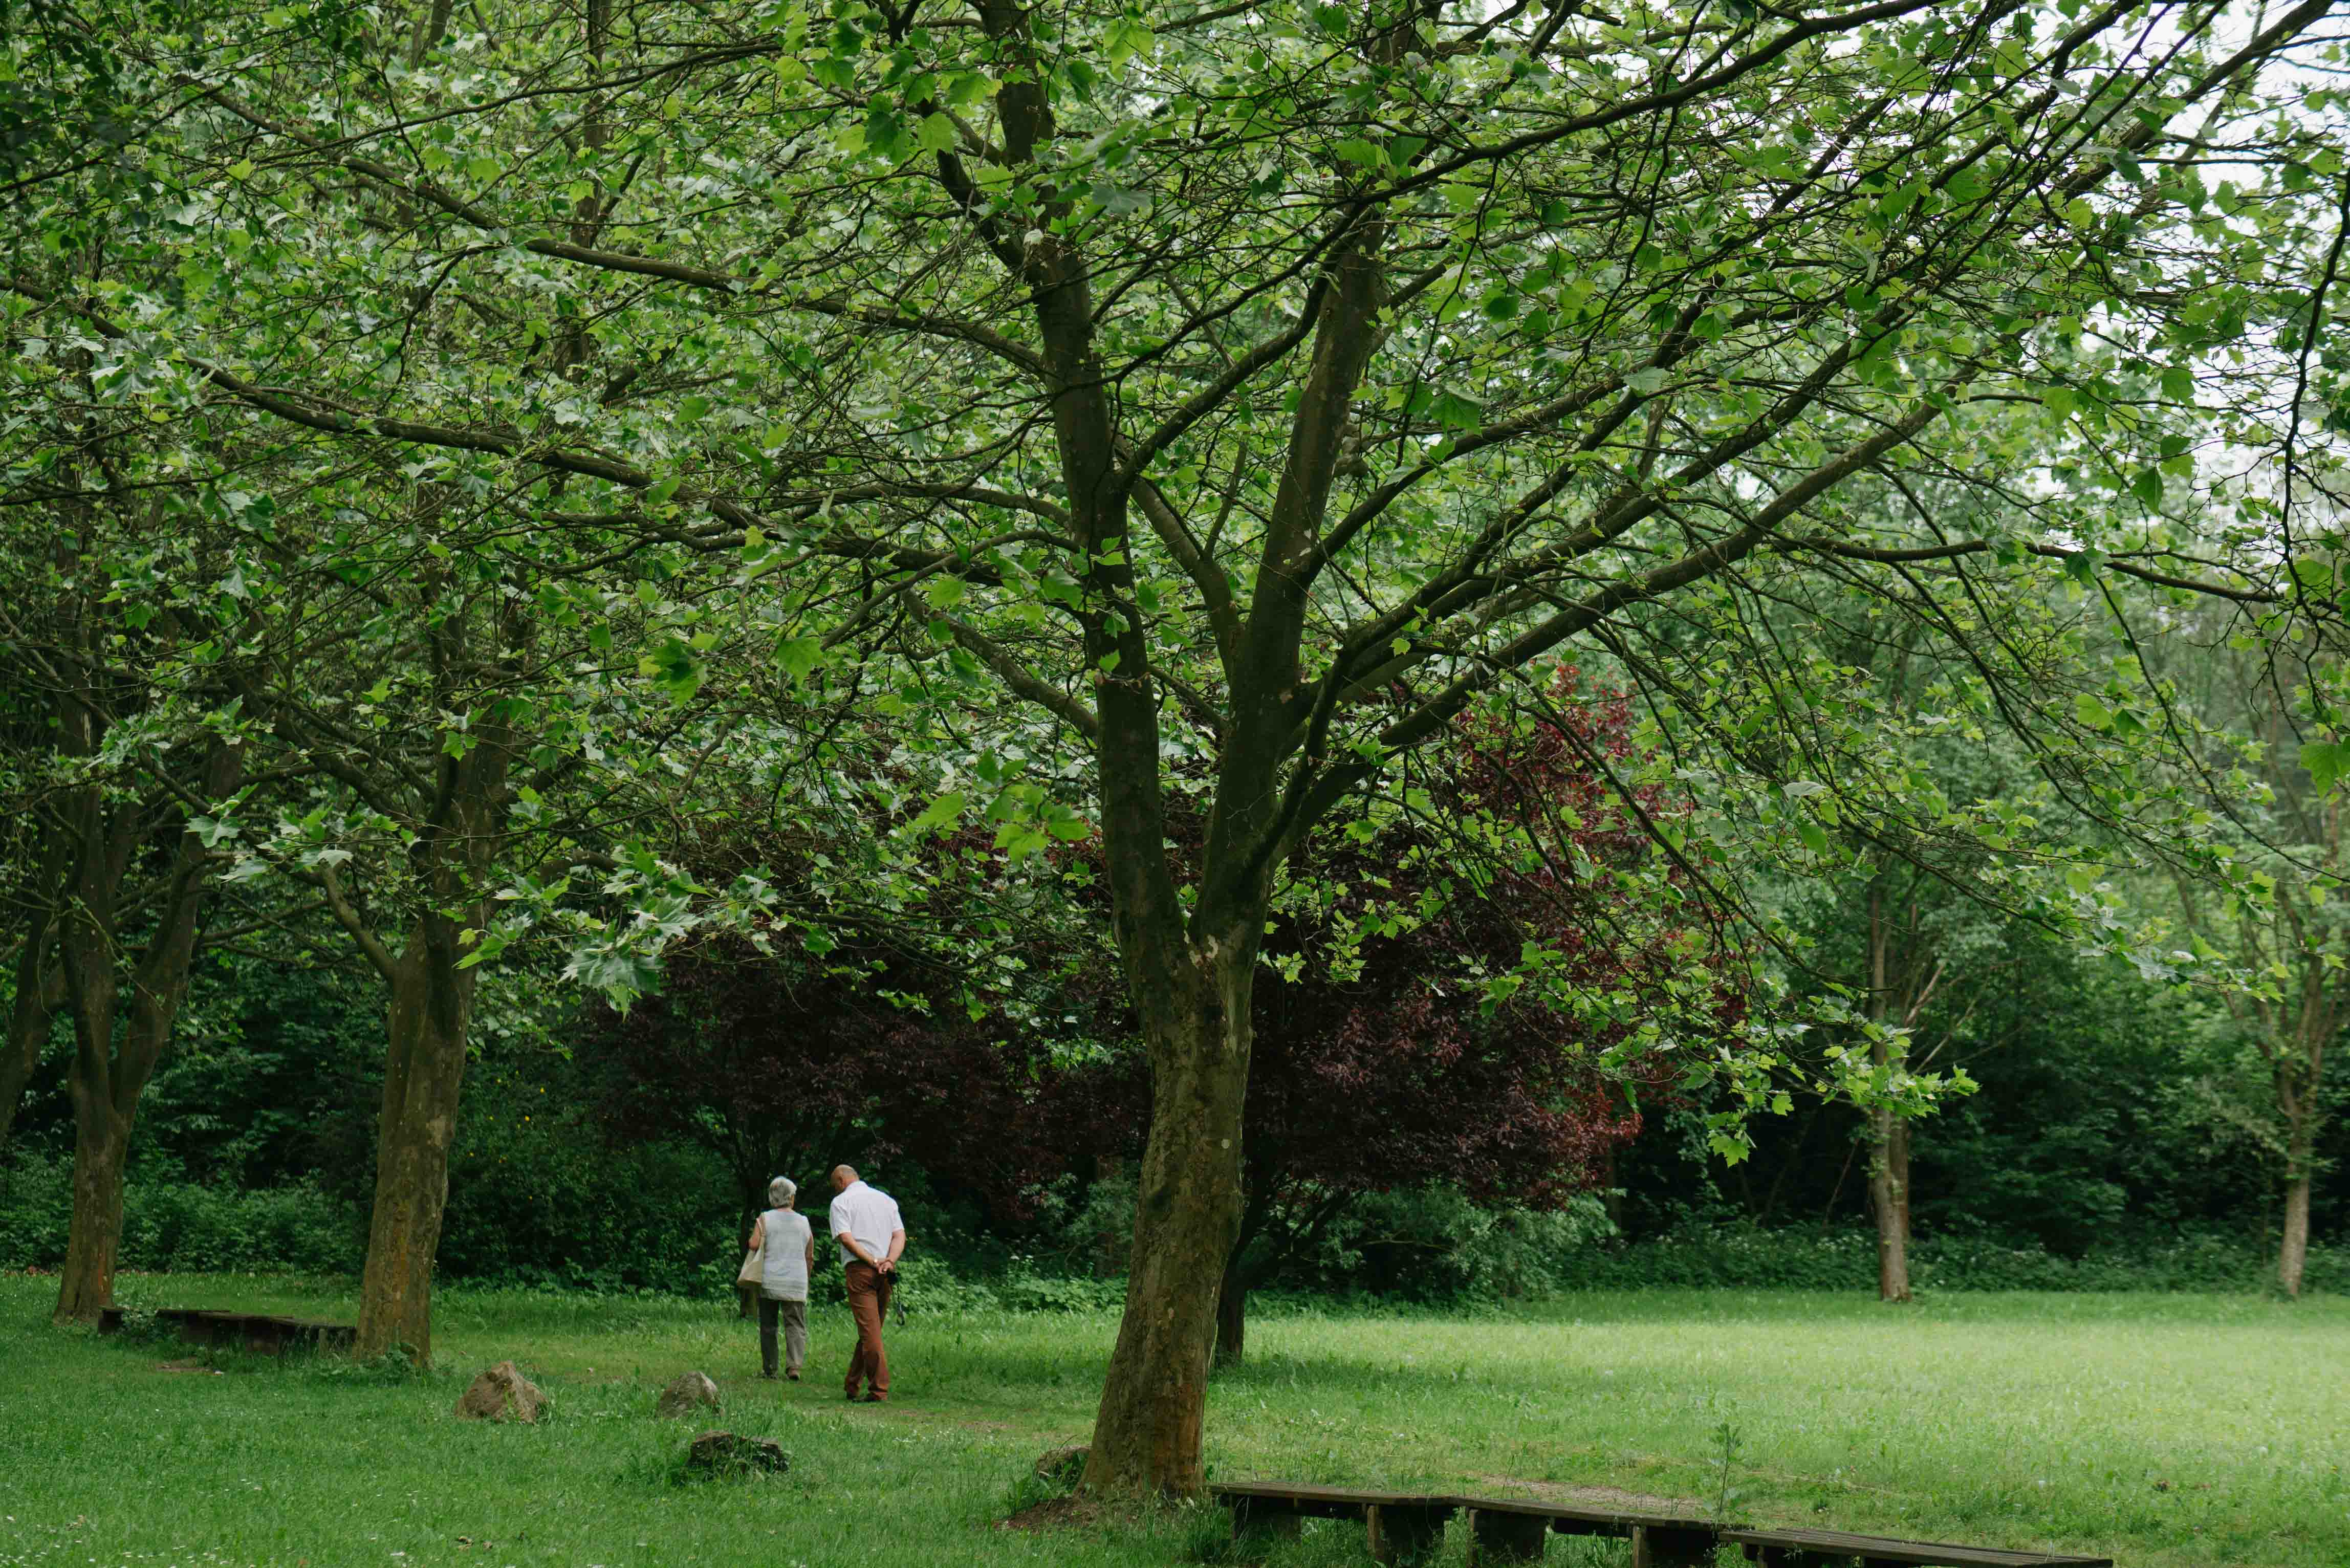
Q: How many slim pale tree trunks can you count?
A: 2